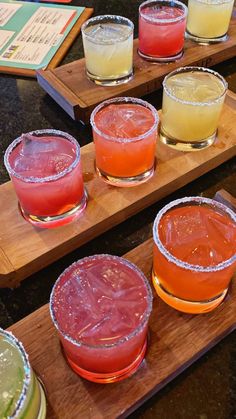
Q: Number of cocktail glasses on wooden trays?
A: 9